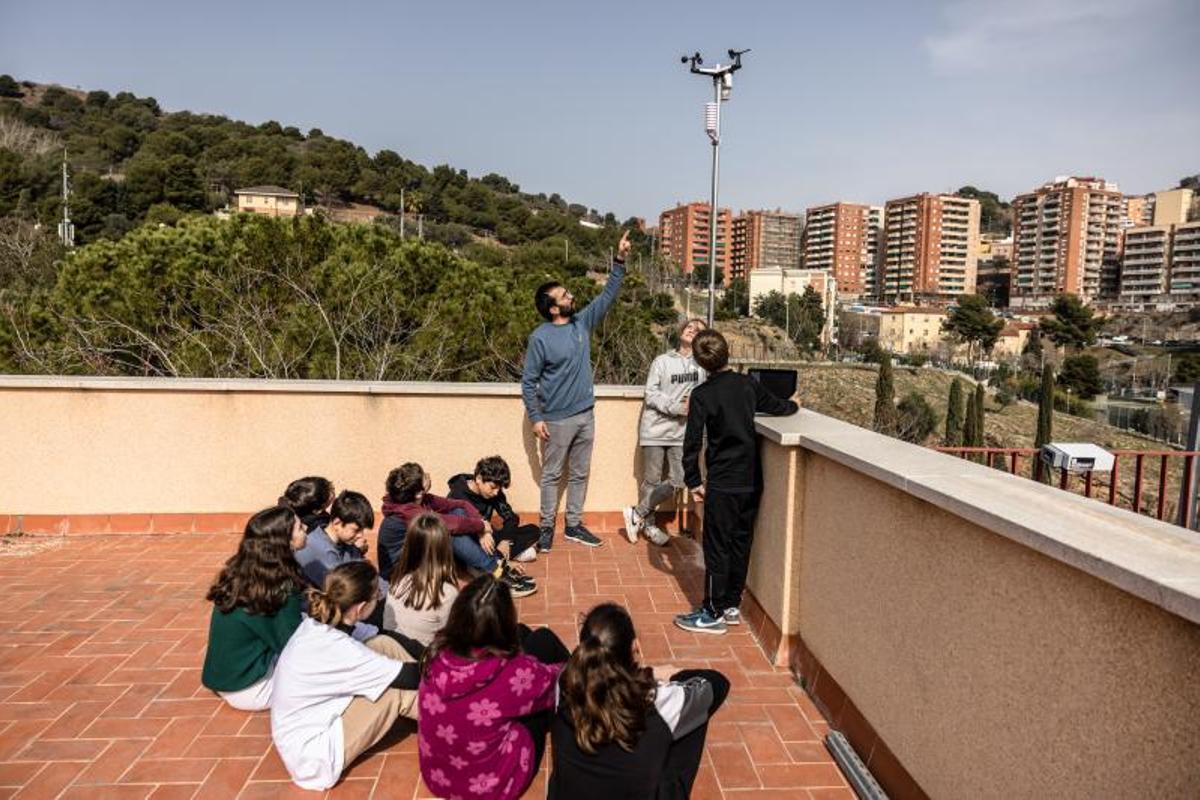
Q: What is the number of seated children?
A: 9